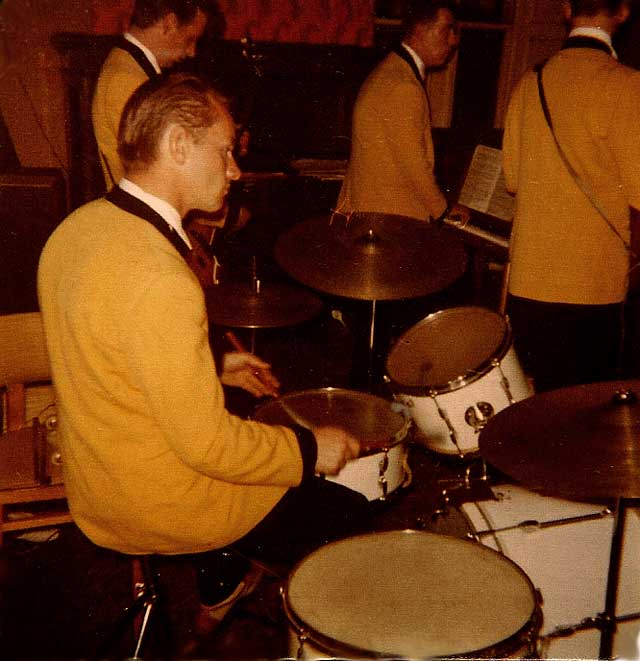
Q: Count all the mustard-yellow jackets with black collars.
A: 4